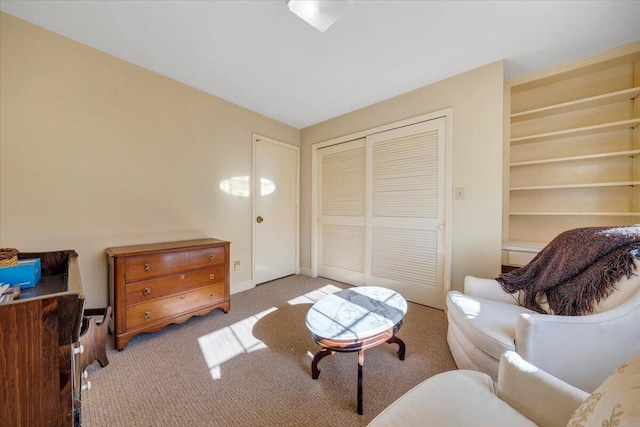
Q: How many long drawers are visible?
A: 3